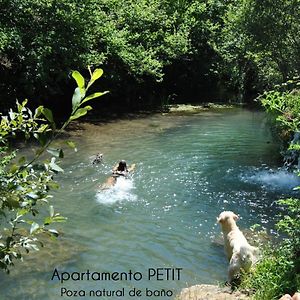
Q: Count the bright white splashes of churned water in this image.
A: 2